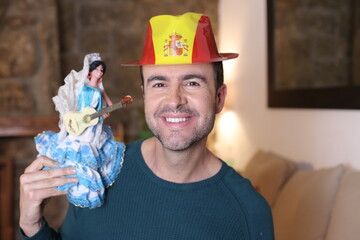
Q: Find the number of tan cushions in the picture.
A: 3